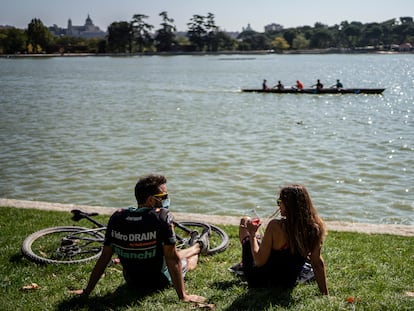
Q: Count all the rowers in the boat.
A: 5